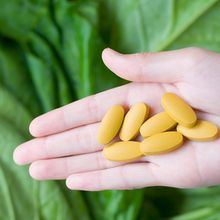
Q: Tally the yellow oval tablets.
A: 7